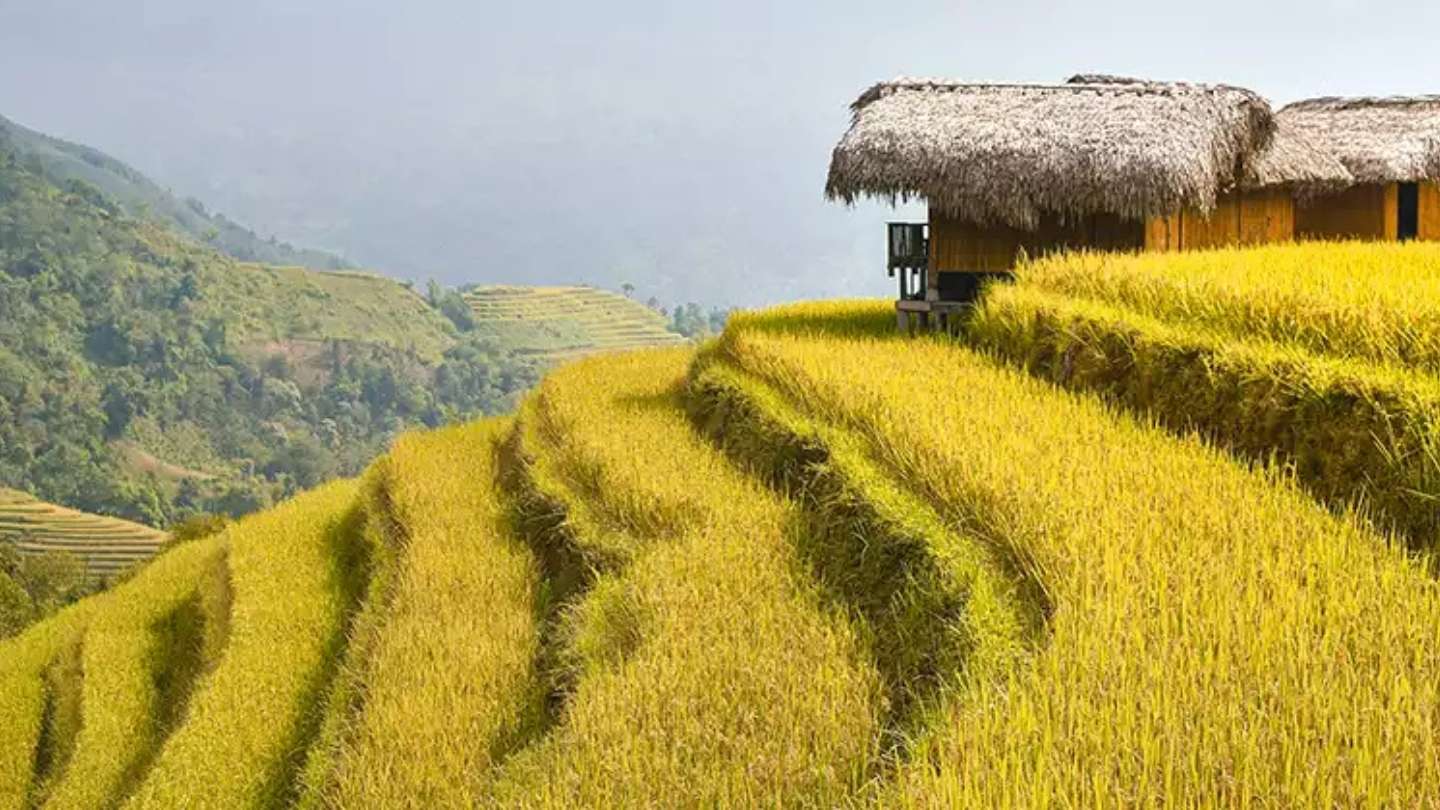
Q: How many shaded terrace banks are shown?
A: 6